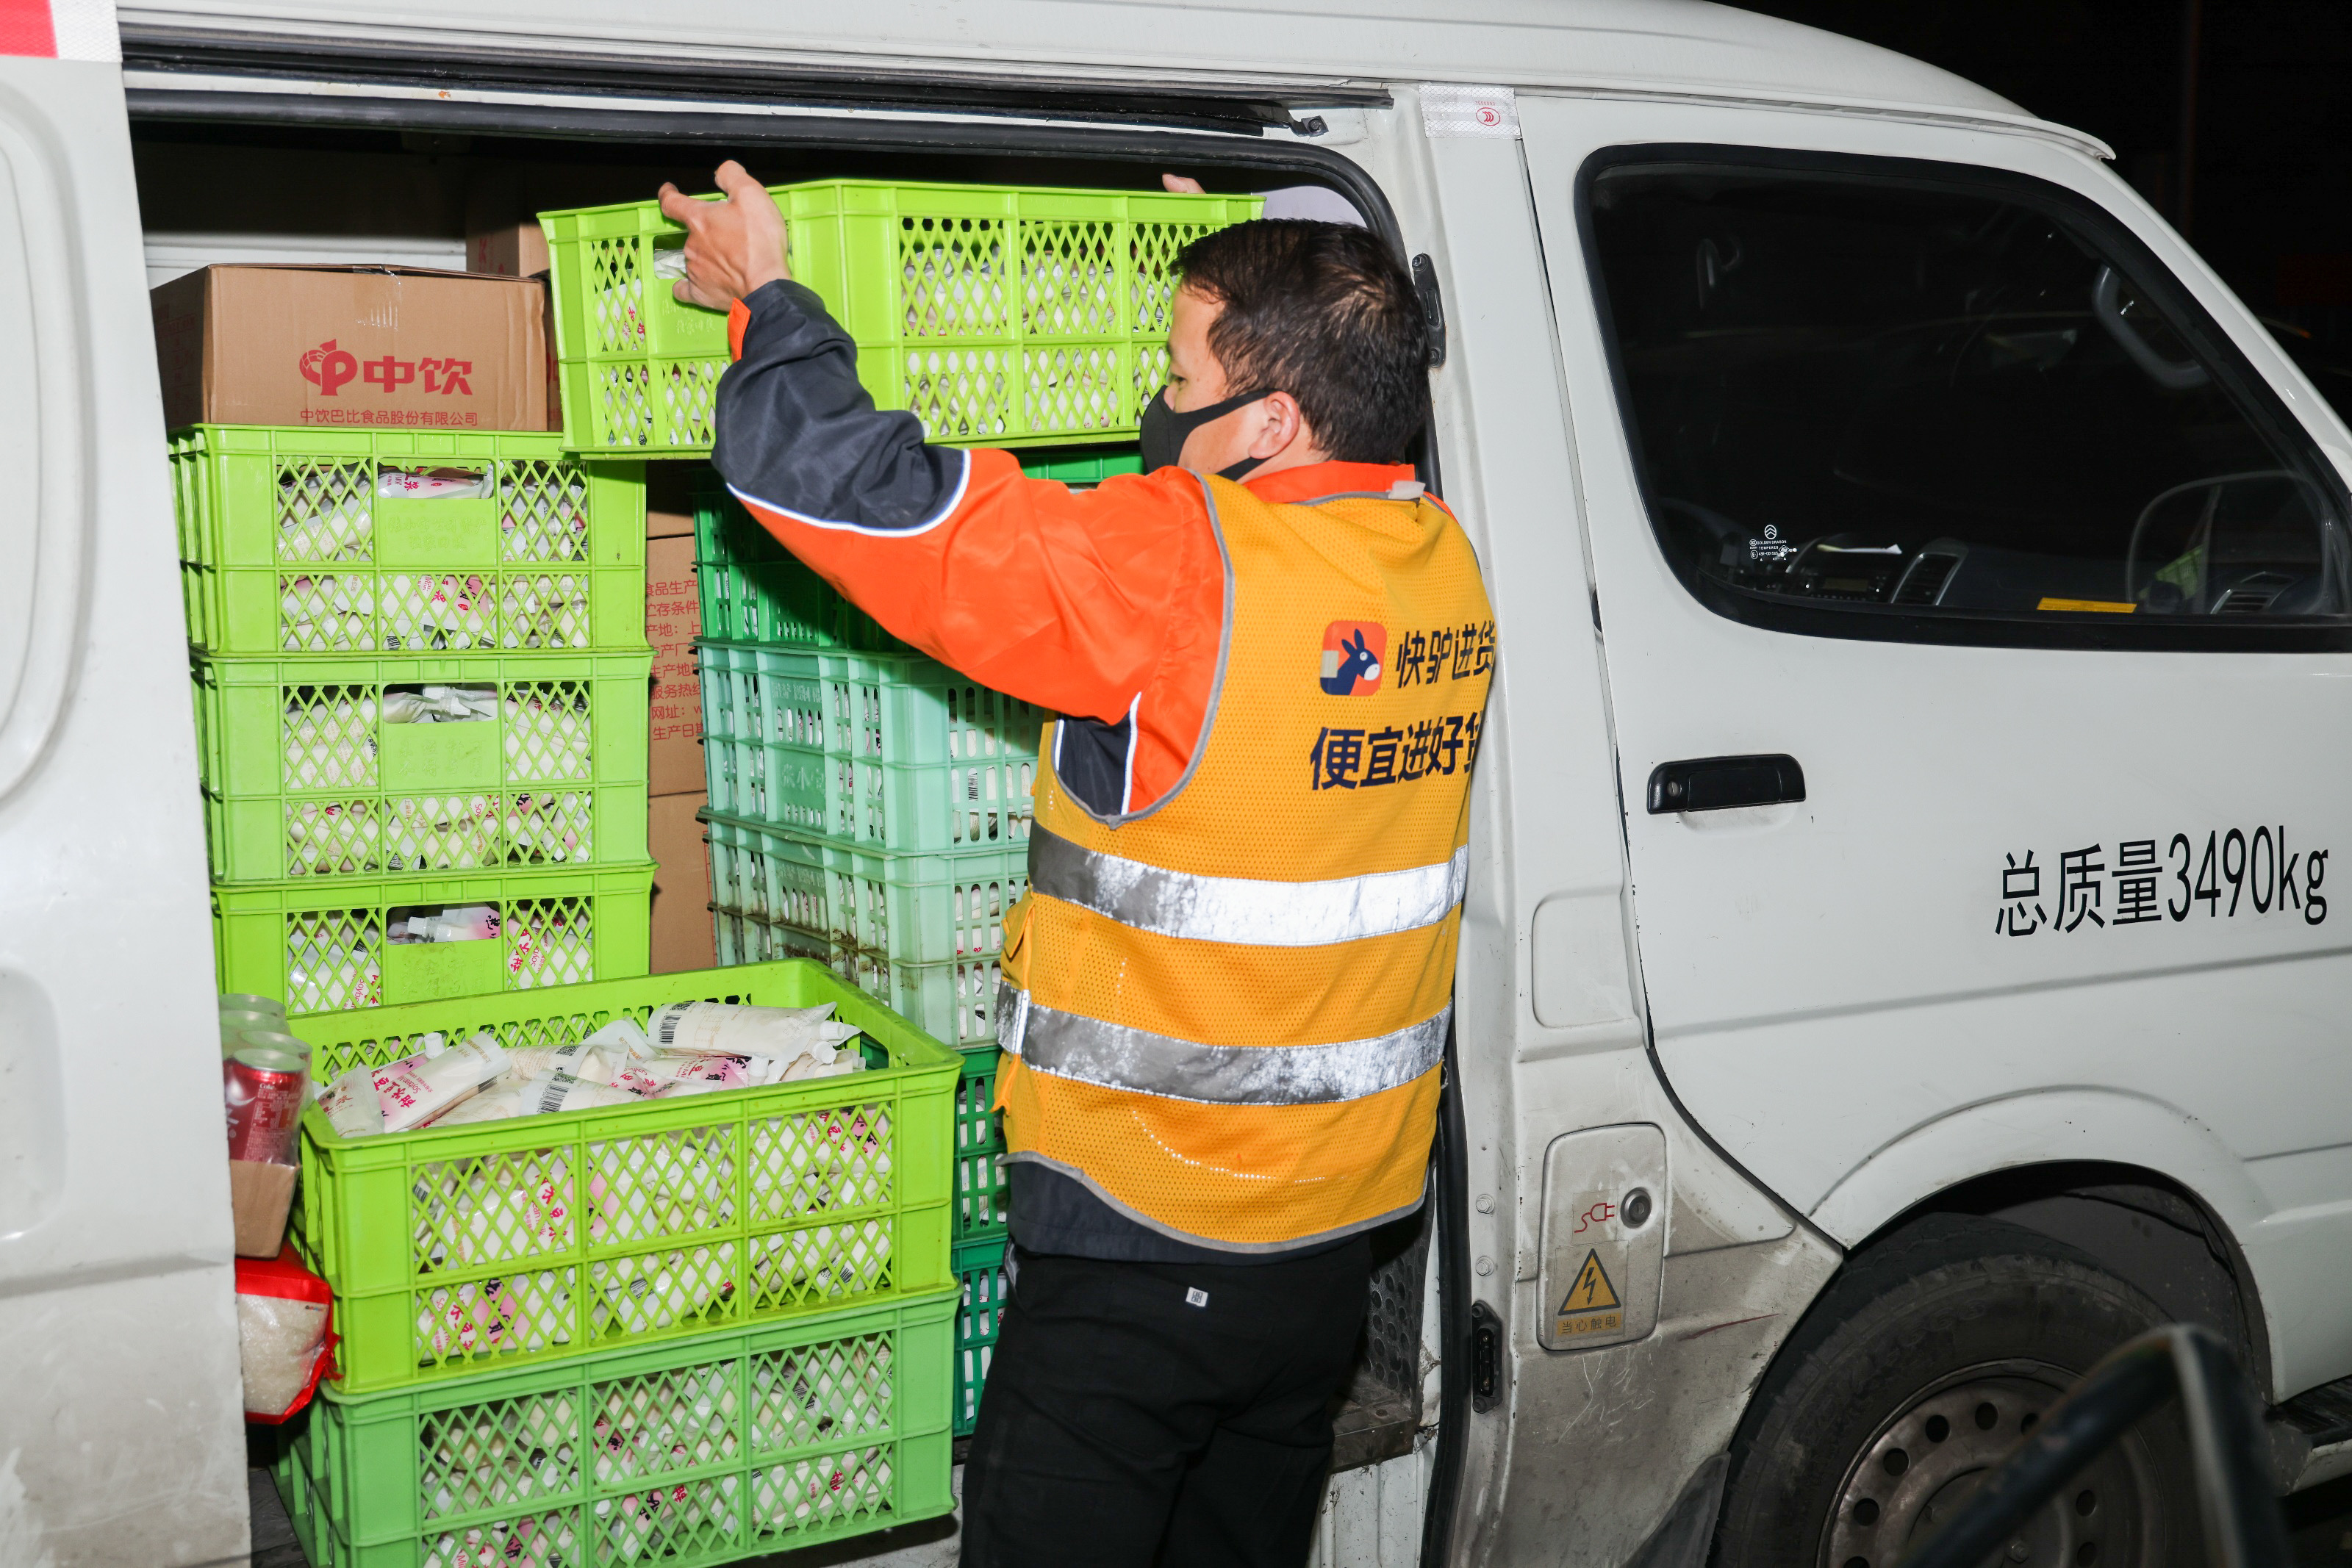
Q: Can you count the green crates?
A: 11